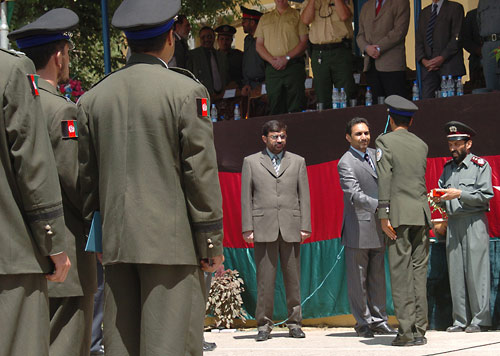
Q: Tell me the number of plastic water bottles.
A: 9